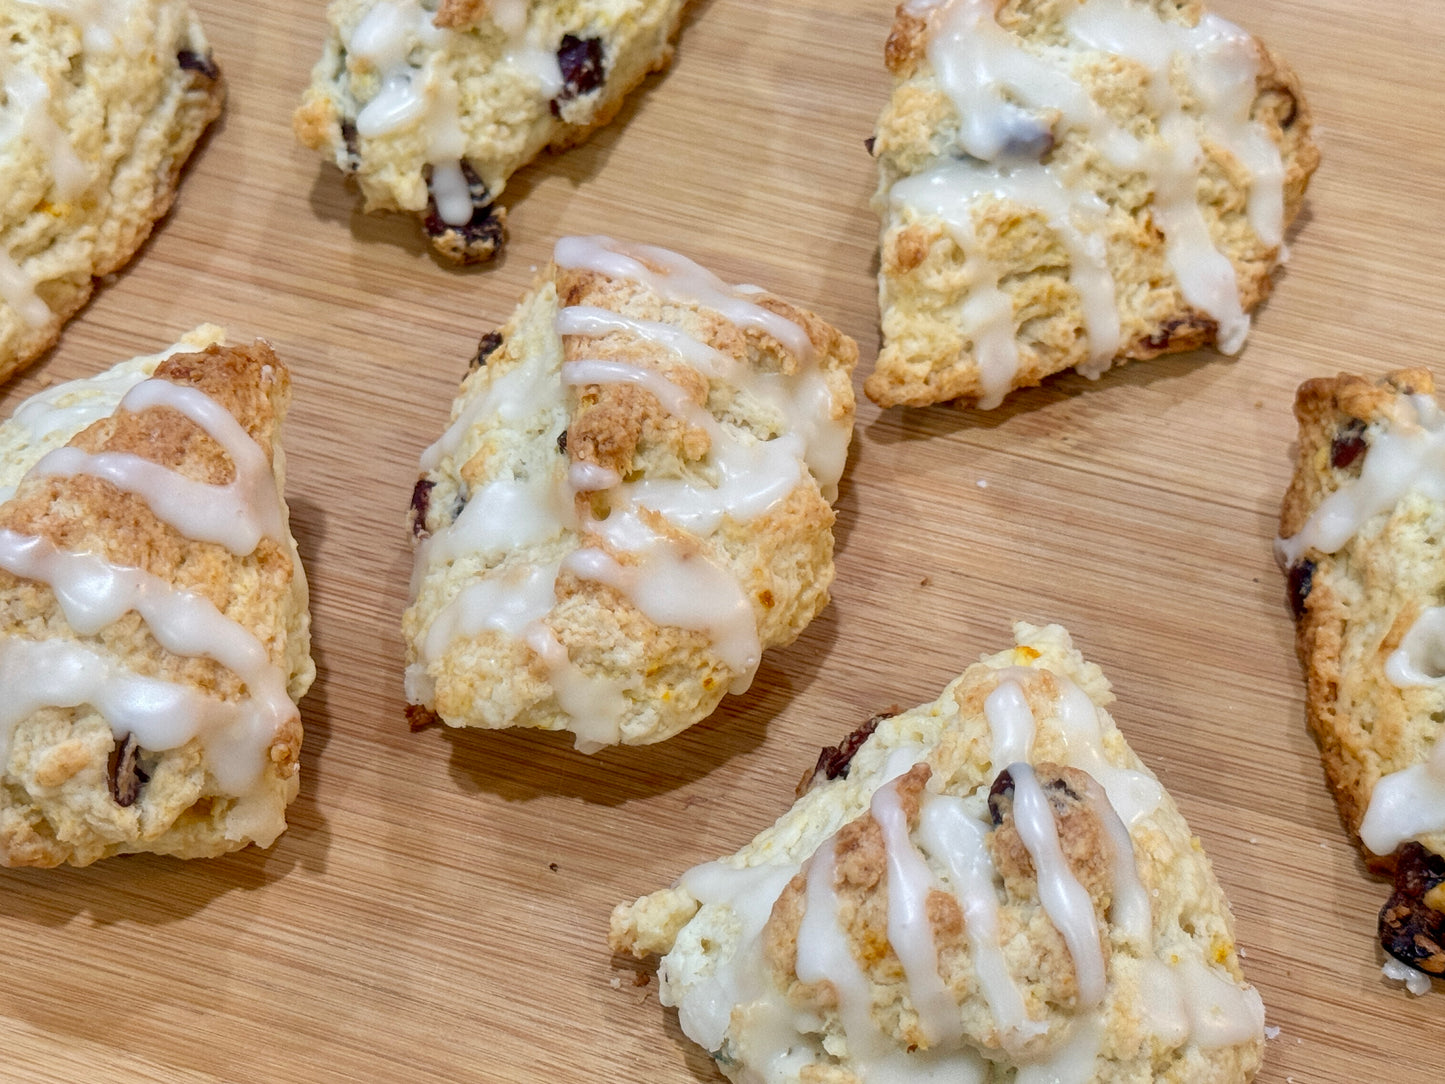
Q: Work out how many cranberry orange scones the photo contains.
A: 7